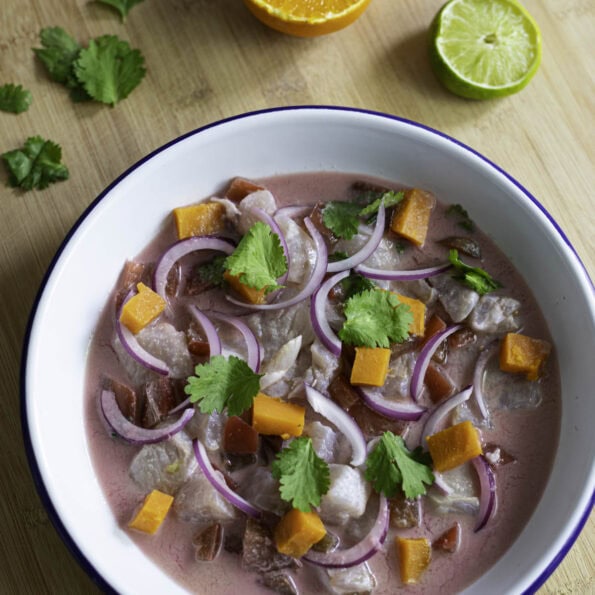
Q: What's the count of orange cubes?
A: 12